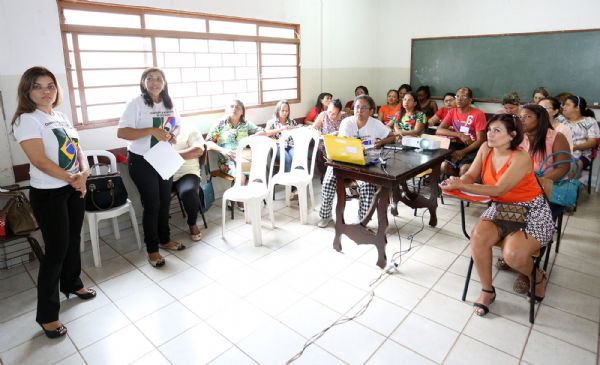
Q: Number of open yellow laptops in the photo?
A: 1